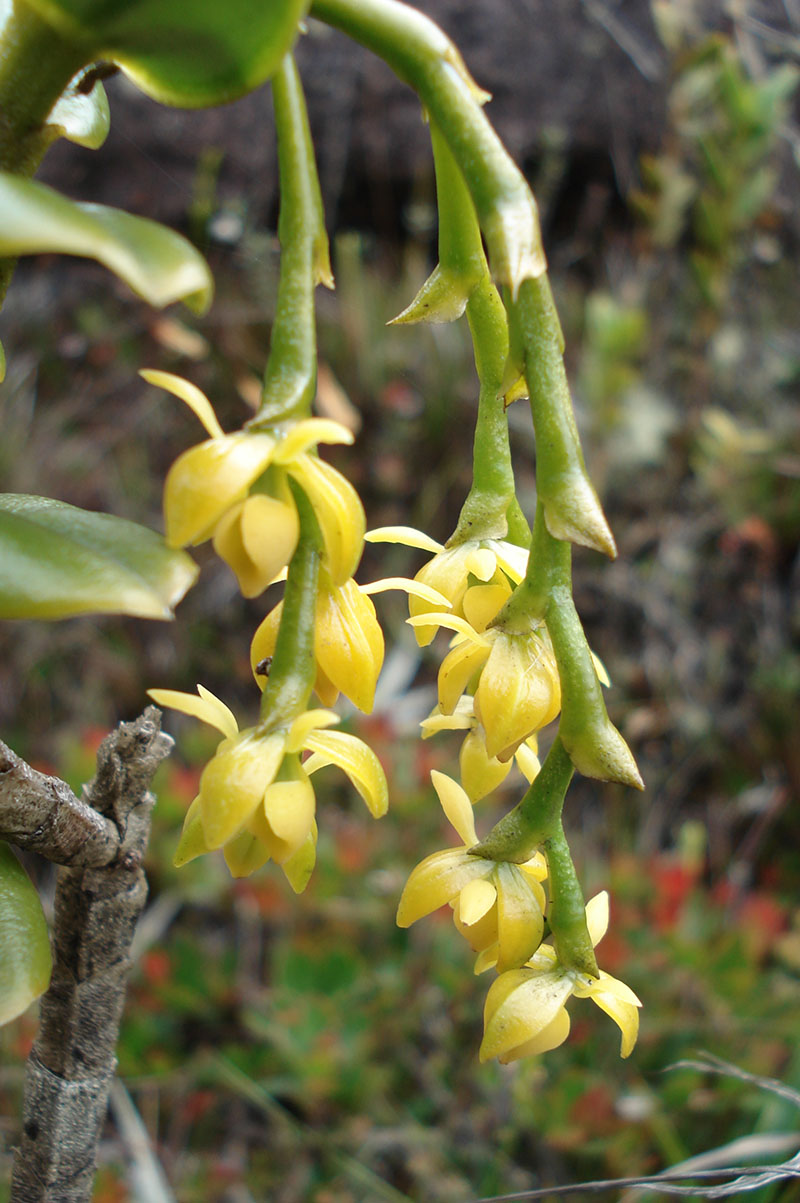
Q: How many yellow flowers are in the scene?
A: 8